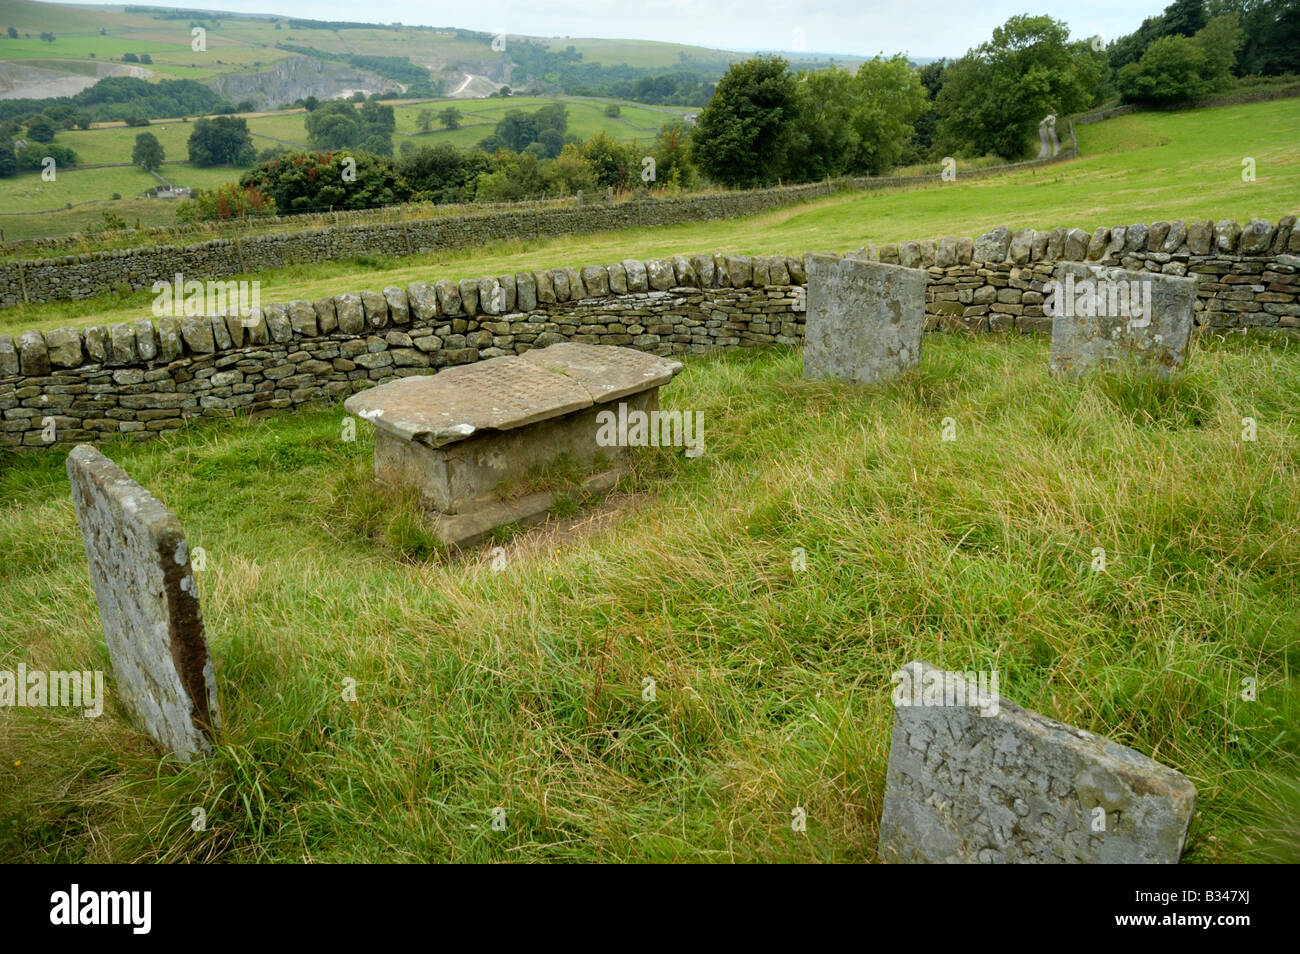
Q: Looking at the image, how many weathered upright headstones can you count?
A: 4